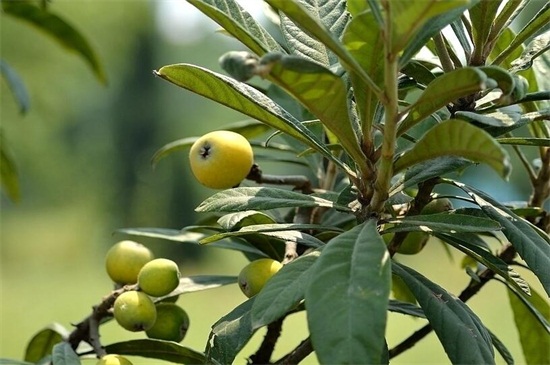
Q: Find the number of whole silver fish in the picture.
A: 0